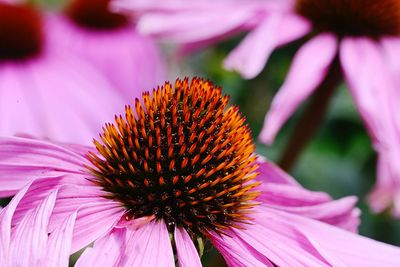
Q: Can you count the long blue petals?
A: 0